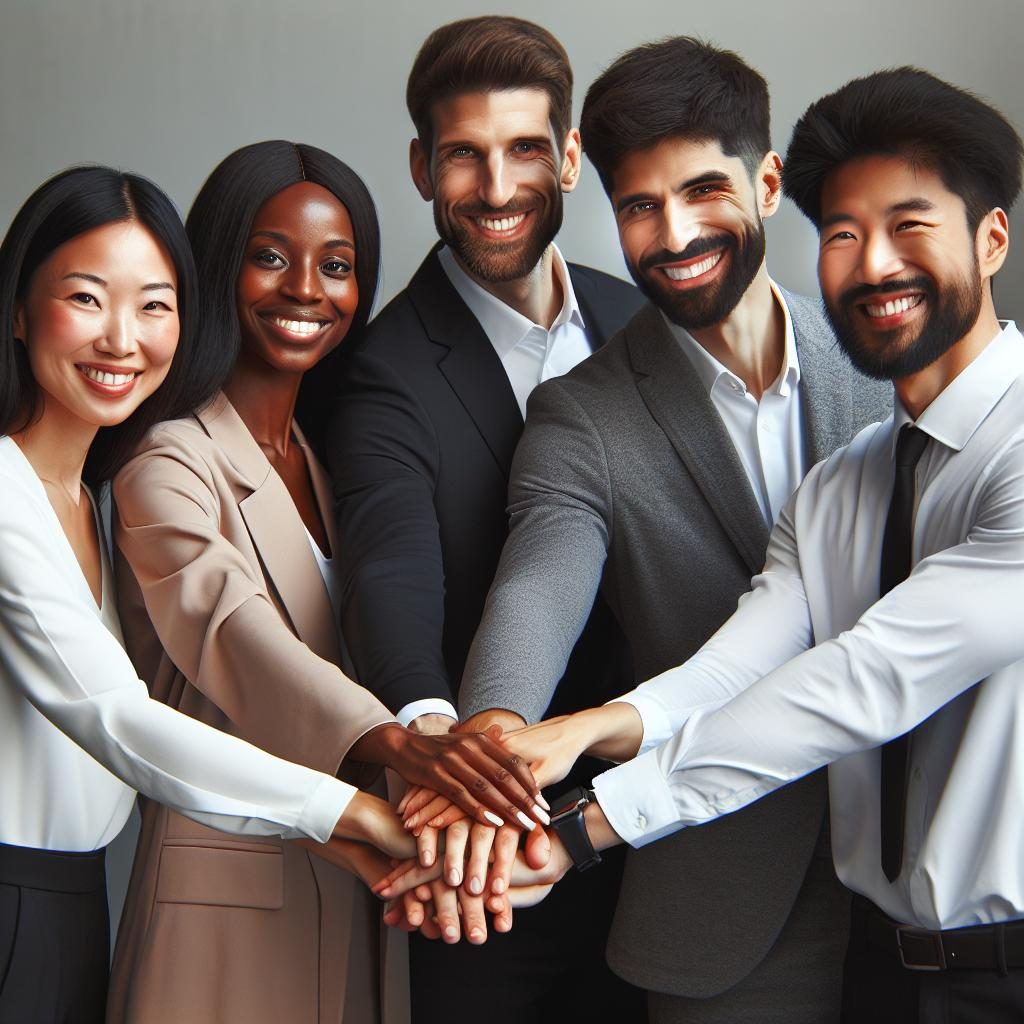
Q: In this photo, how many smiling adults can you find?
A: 5